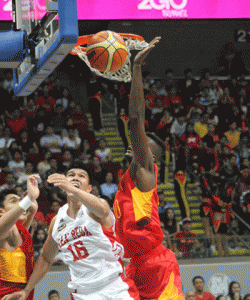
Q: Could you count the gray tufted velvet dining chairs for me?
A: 0